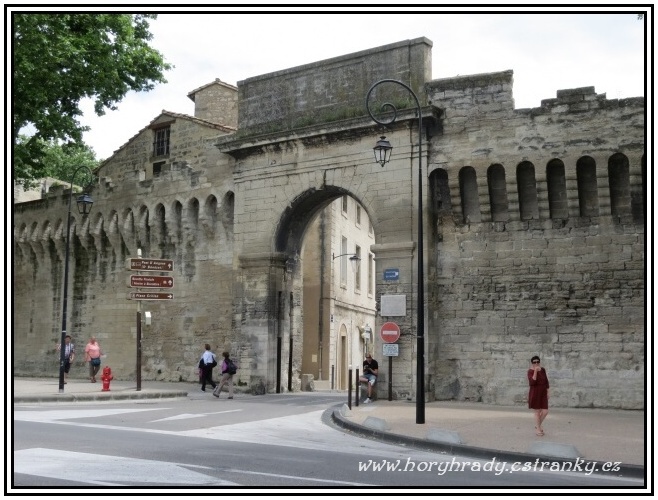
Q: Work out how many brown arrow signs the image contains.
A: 3